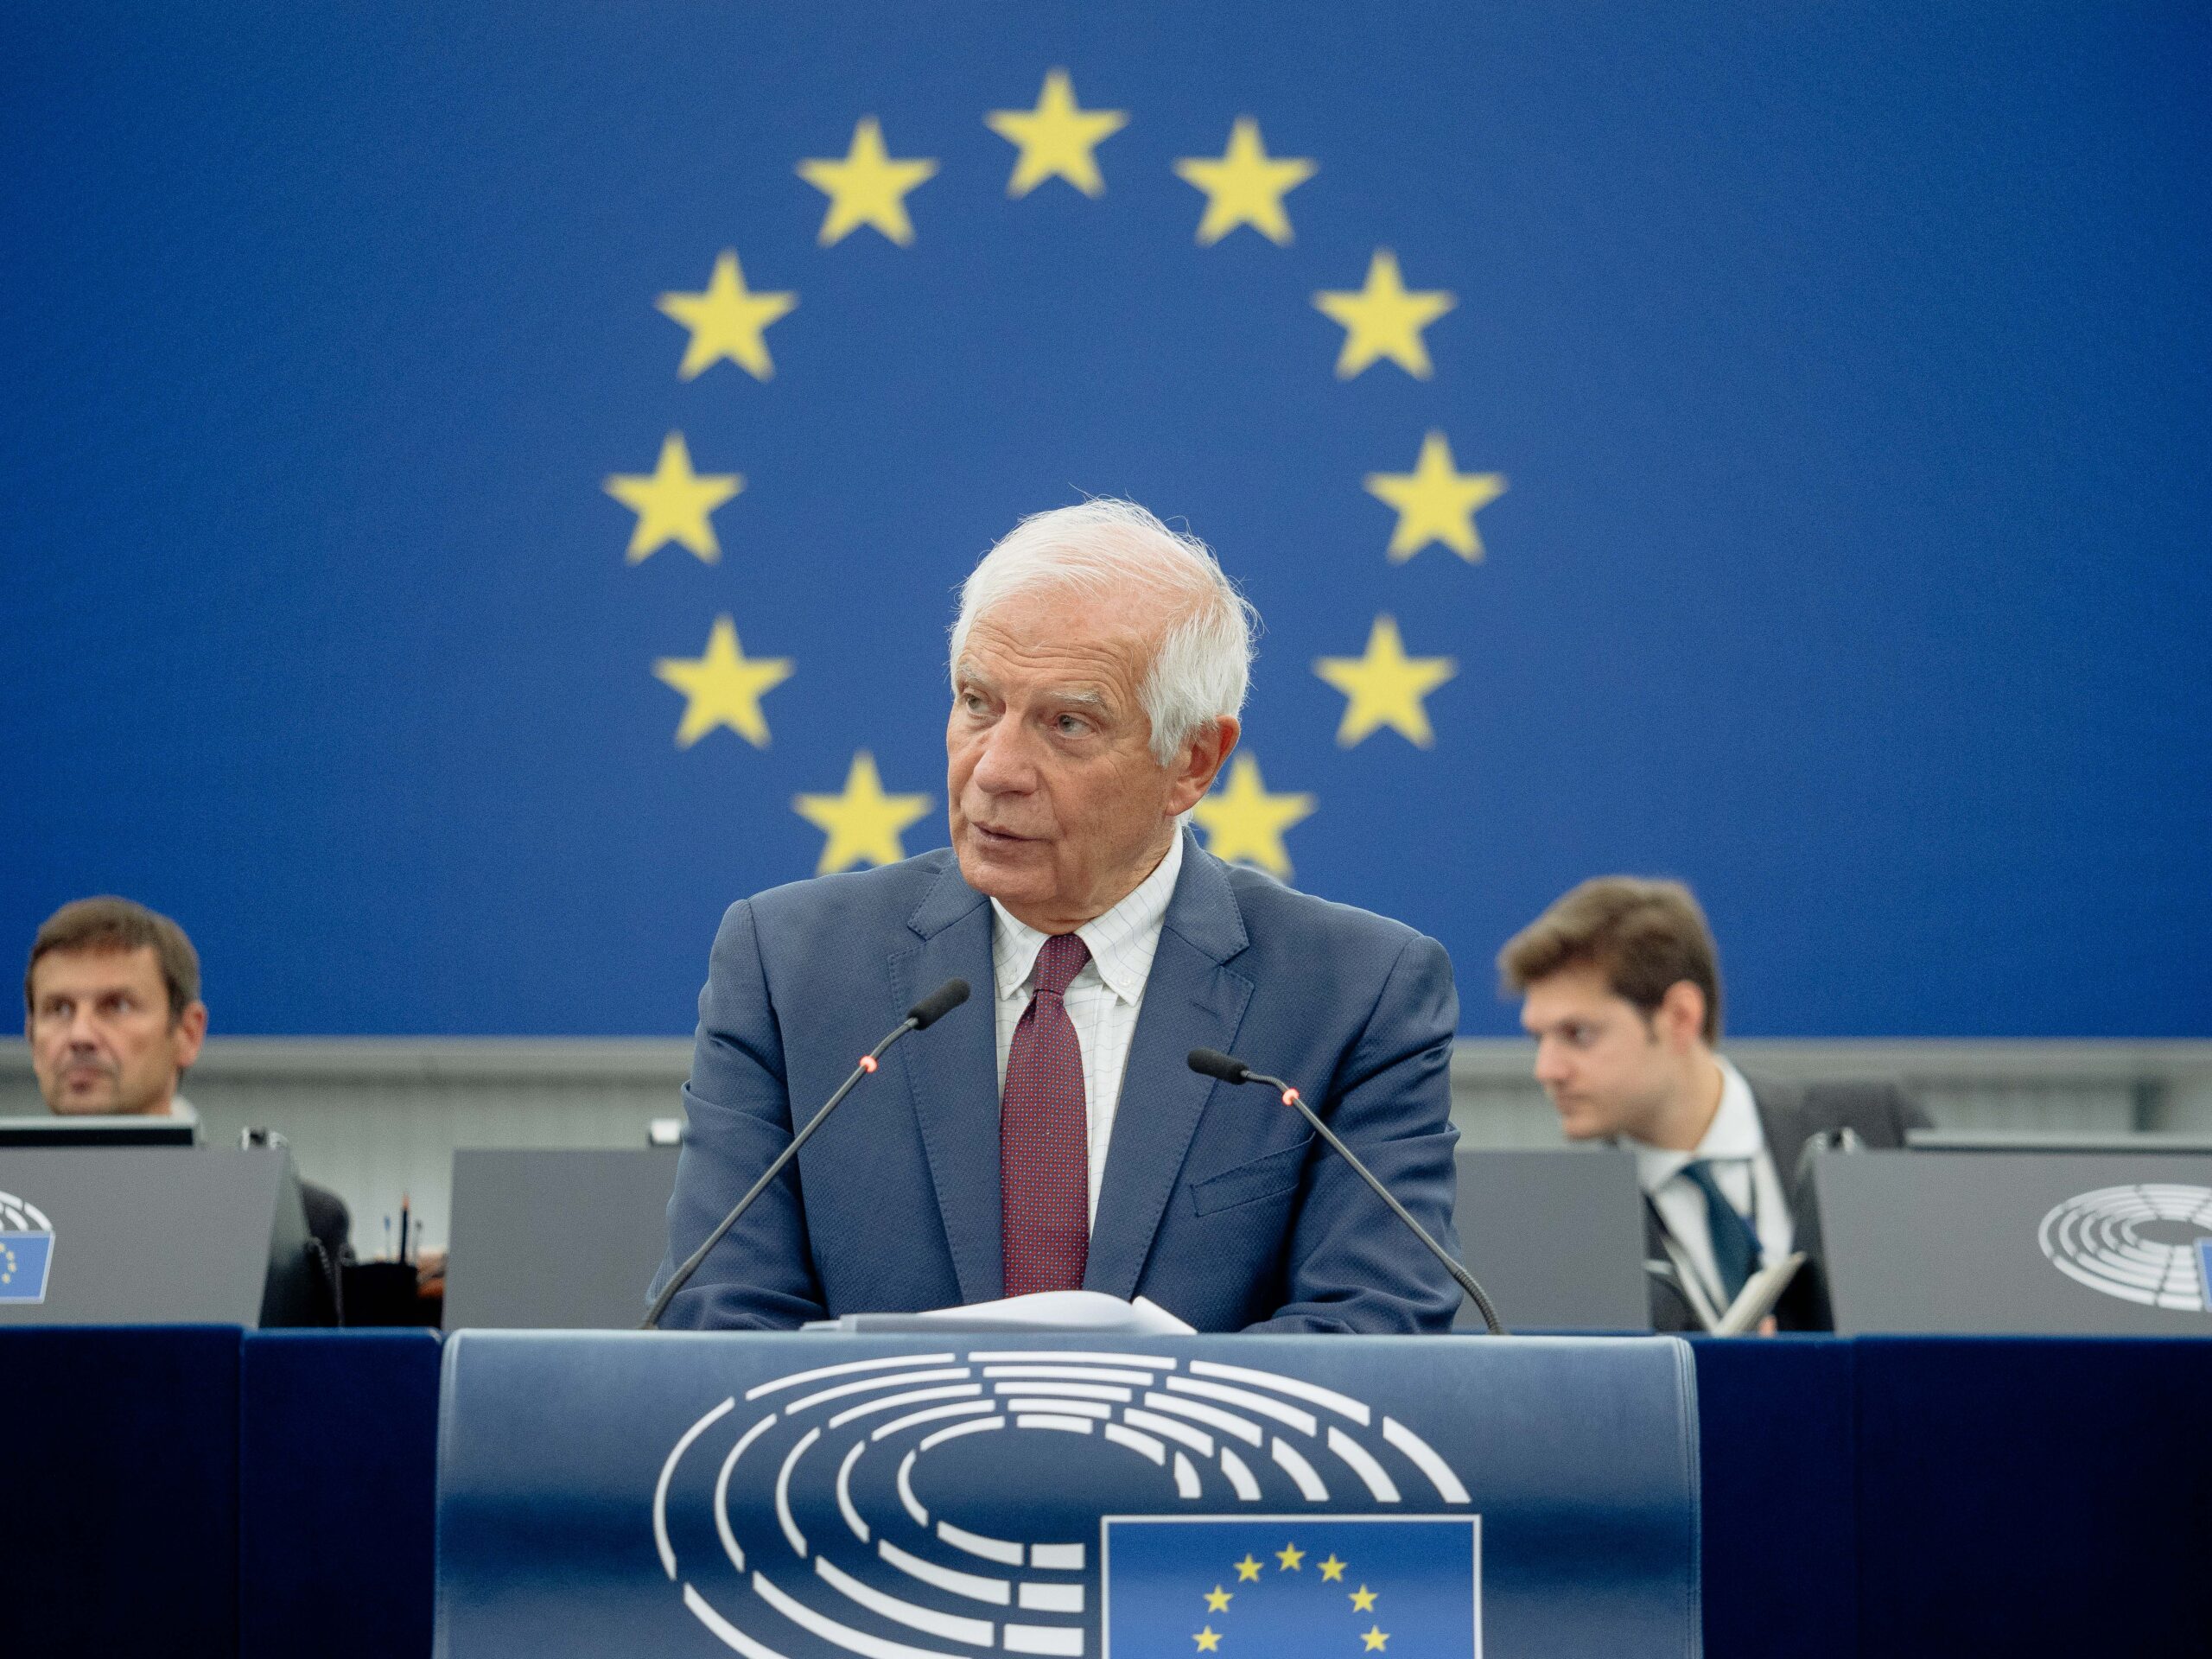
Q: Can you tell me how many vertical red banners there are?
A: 0